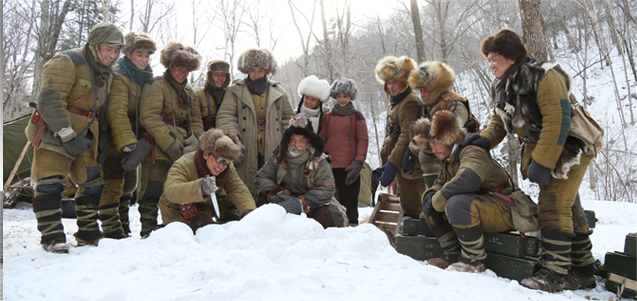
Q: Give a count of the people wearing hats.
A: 13